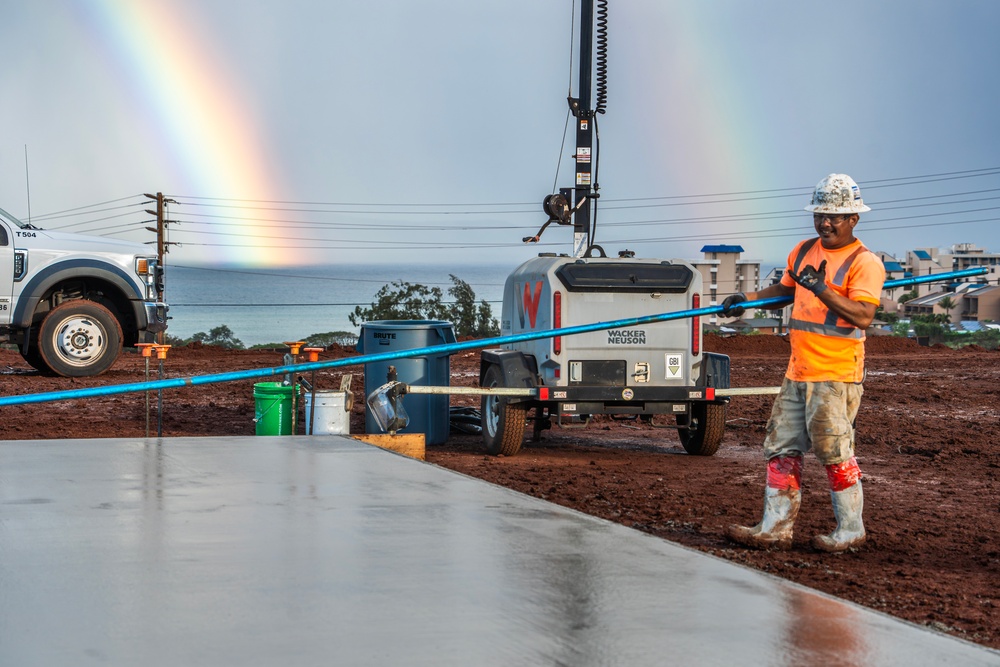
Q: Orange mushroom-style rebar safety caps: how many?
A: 4